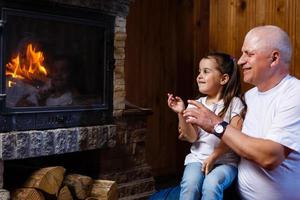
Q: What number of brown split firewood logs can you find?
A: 5